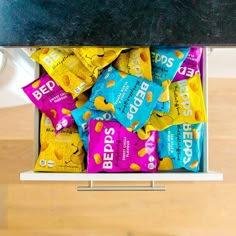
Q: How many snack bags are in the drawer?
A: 12